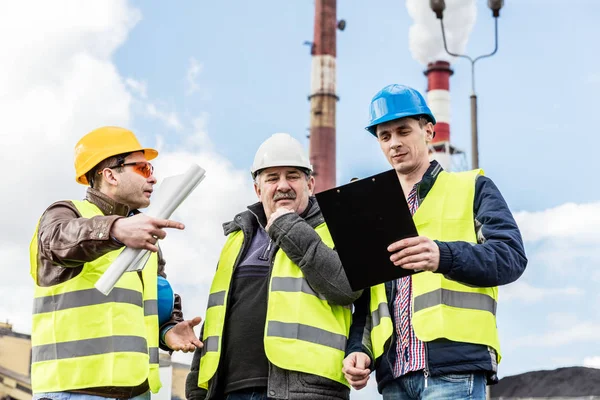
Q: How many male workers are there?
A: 3